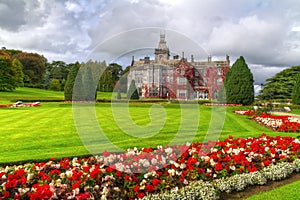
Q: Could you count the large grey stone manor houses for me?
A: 1